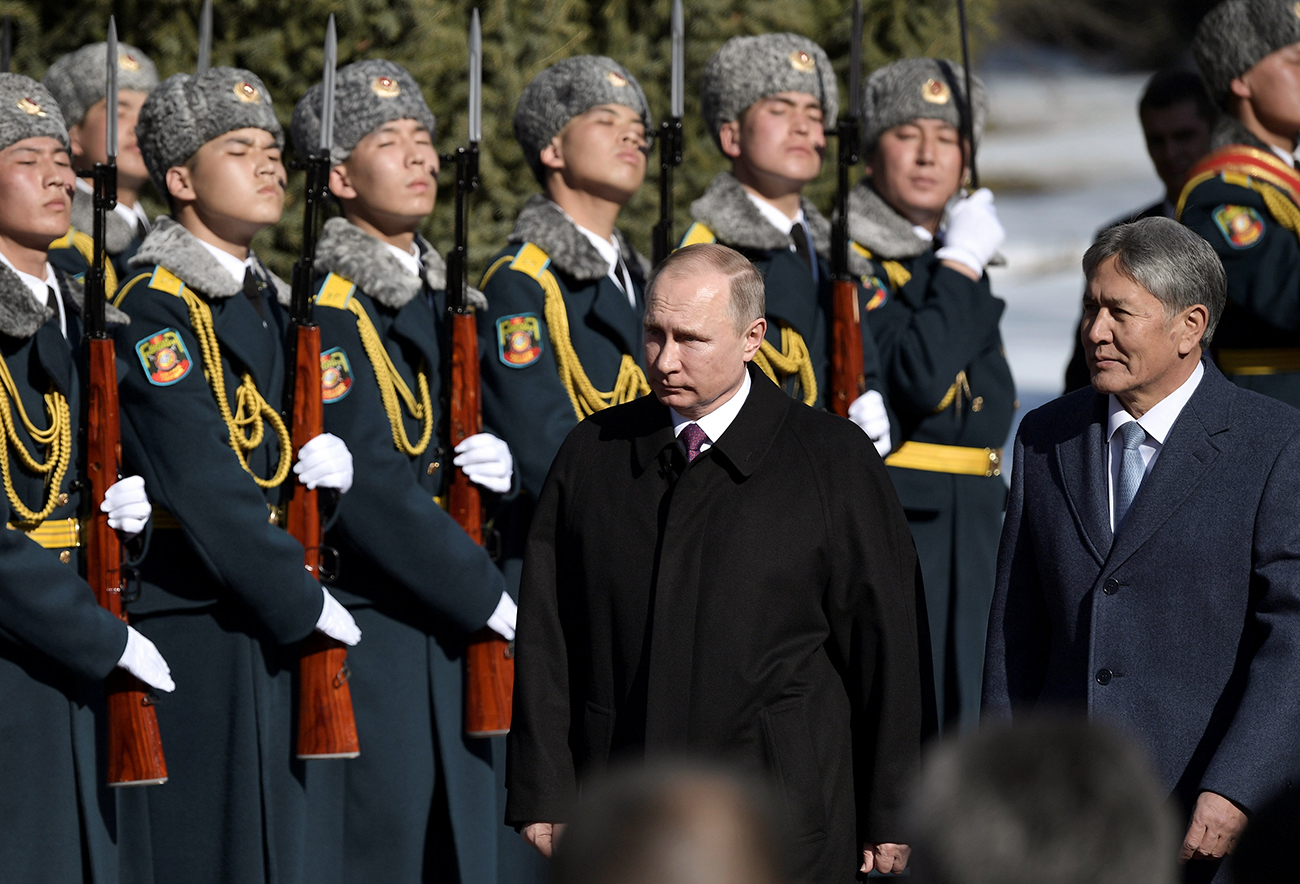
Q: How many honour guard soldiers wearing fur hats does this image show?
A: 8